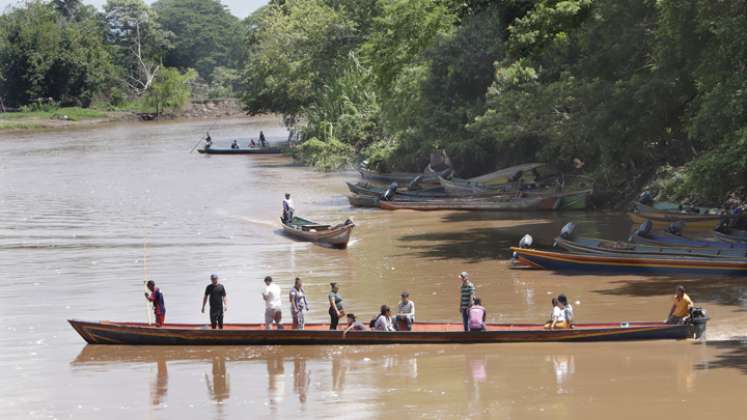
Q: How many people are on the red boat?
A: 13